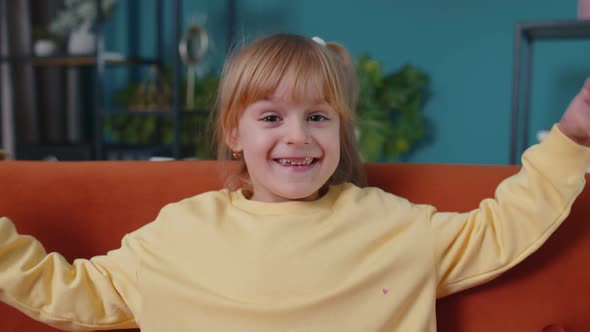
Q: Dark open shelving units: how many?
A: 2